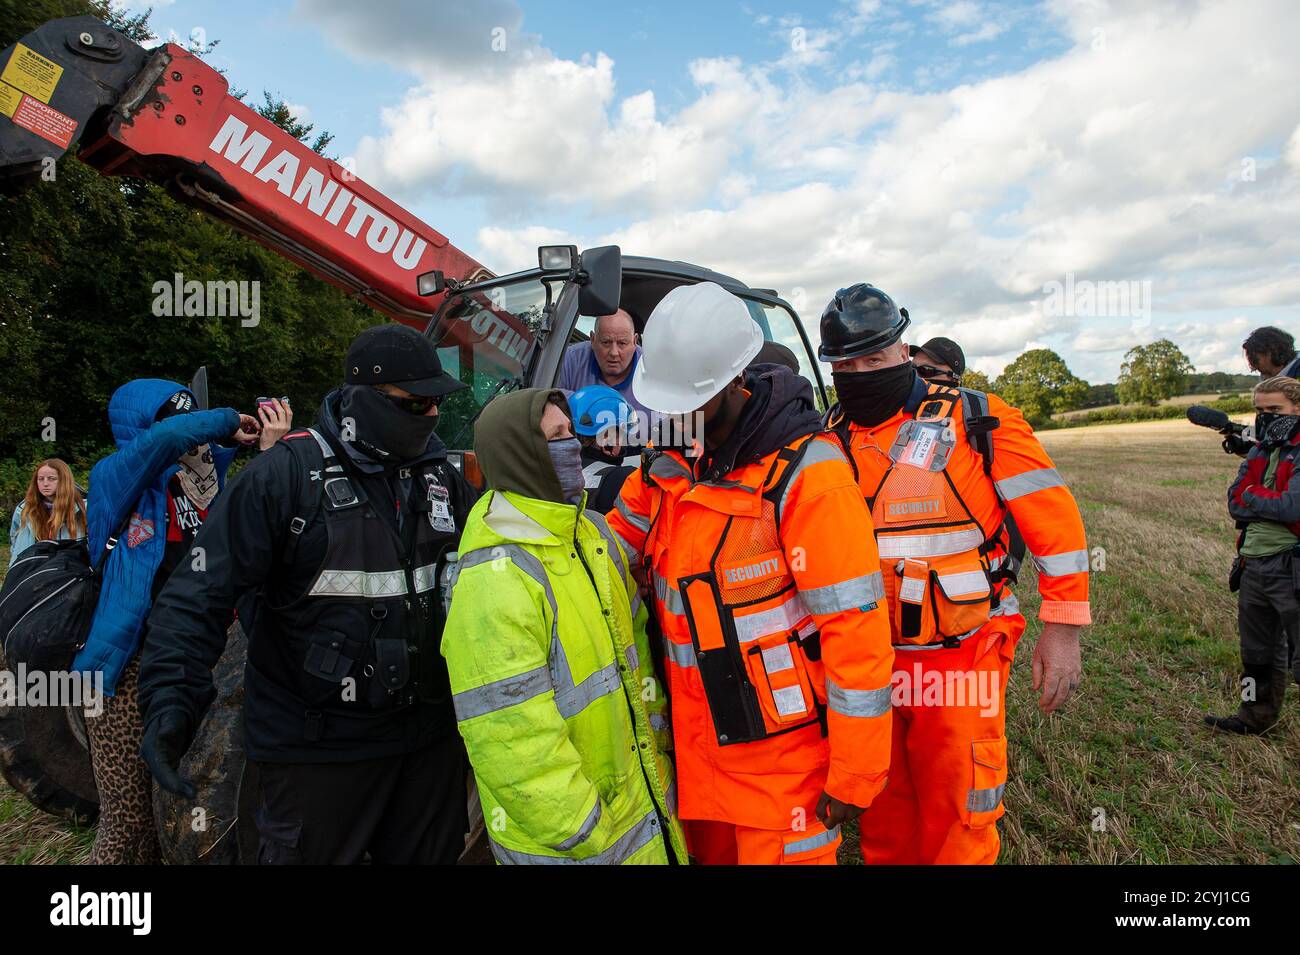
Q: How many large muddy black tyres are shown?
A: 2